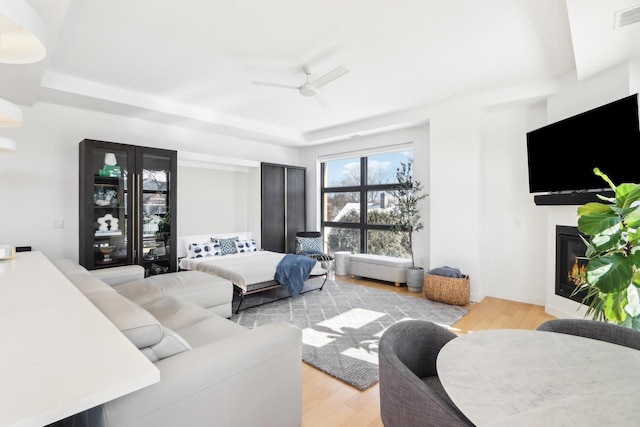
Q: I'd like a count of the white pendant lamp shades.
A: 3